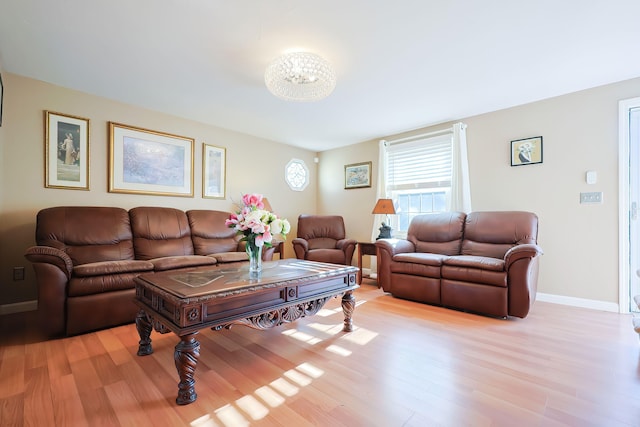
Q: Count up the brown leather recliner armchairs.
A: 1